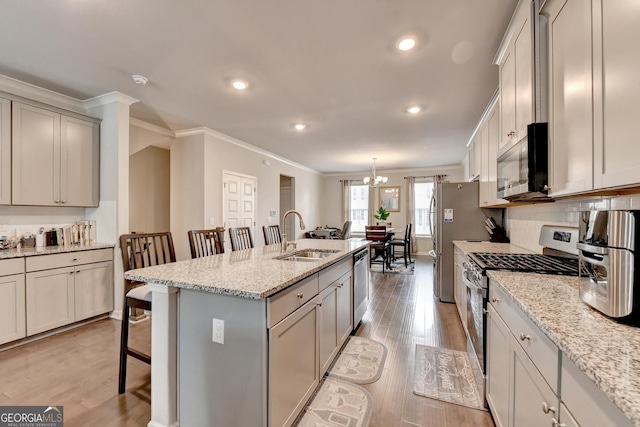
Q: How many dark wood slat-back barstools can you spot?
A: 4